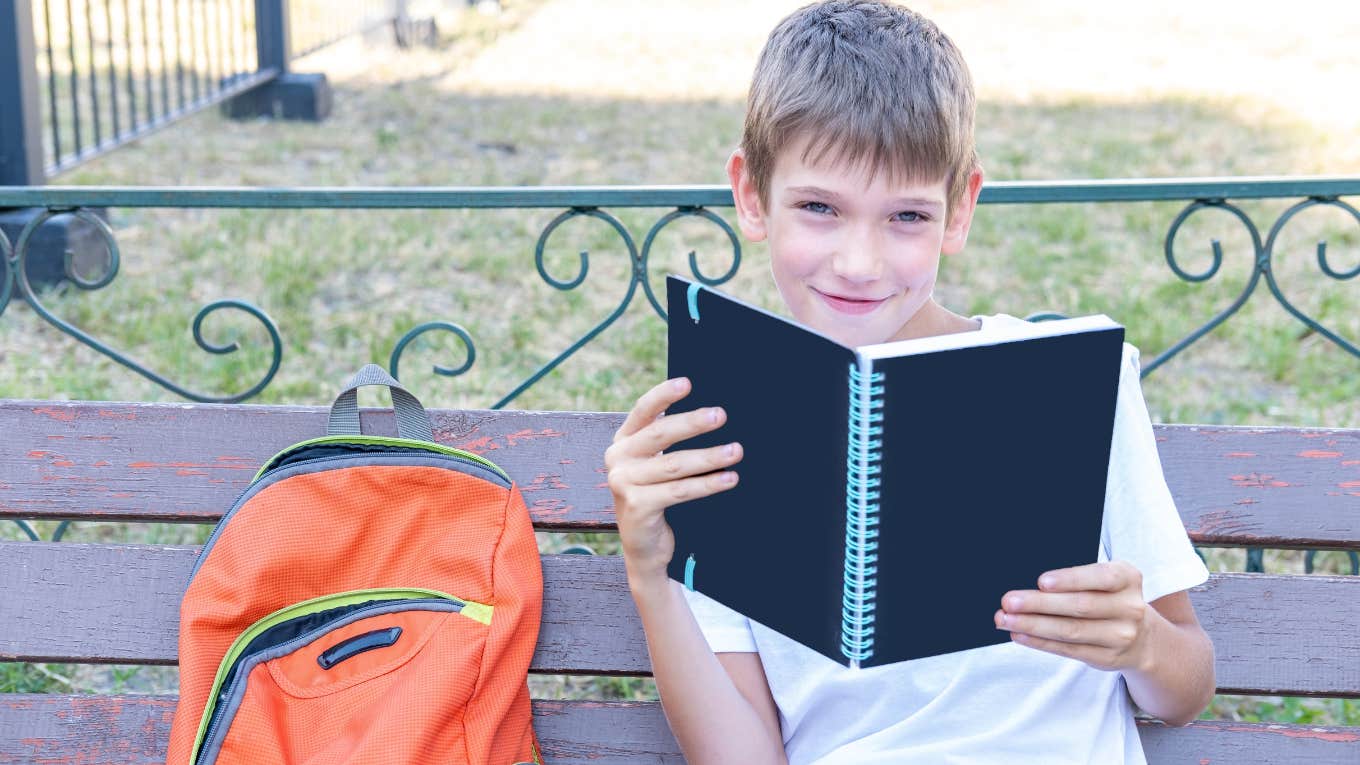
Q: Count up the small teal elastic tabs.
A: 2